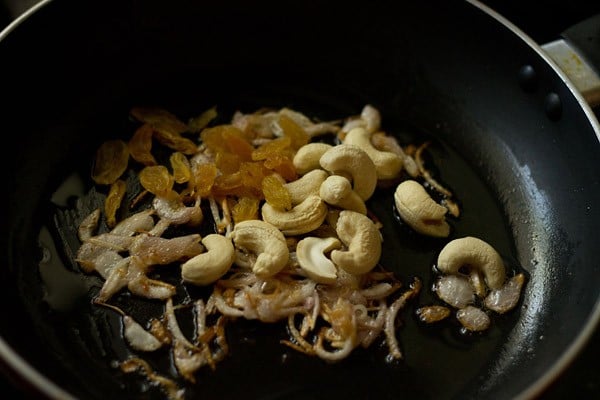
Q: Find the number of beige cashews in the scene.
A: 12